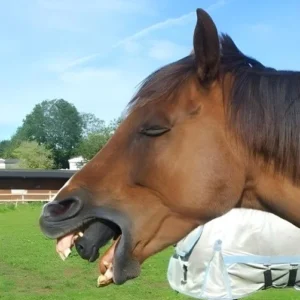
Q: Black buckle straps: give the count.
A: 2